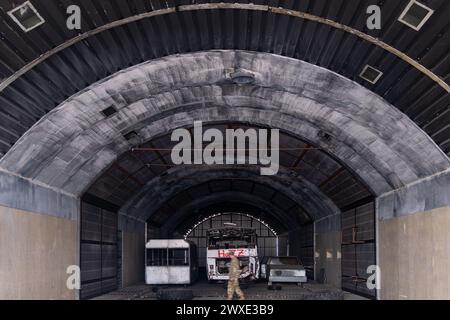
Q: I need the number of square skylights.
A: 3